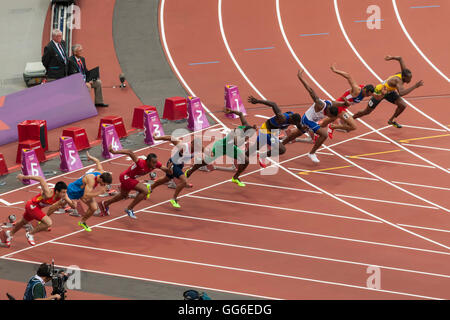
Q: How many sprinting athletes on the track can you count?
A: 9